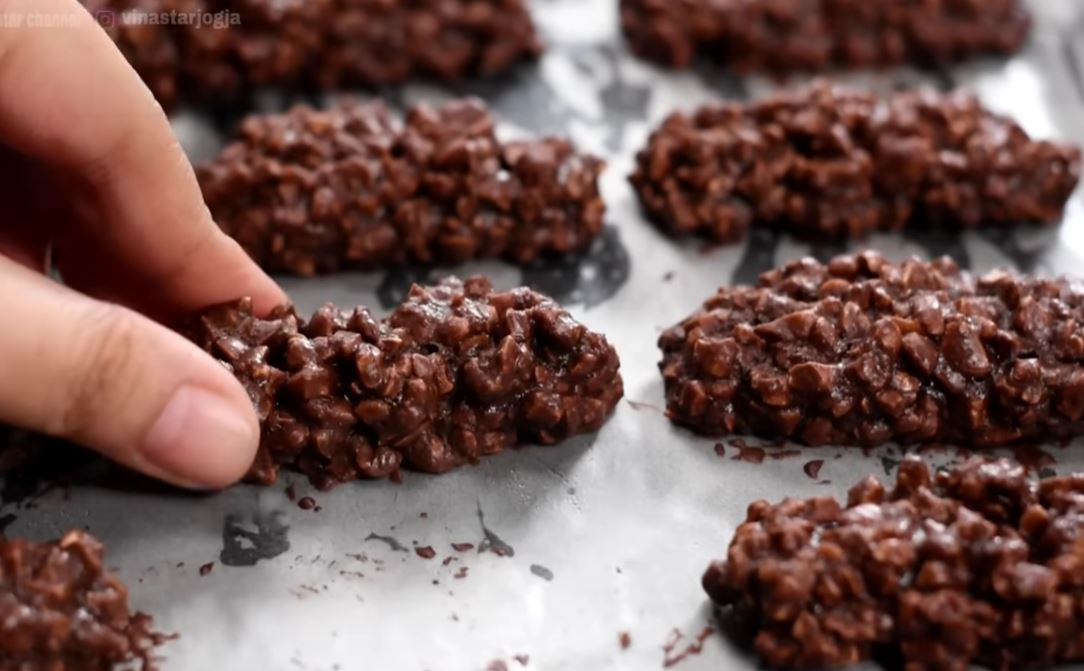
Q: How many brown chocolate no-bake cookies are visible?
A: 8